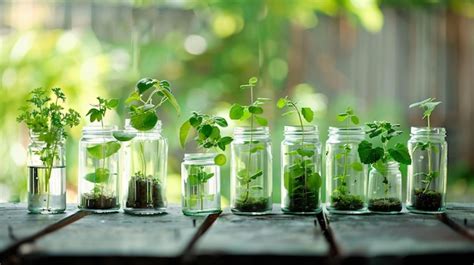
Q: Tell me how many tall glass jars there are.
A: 7